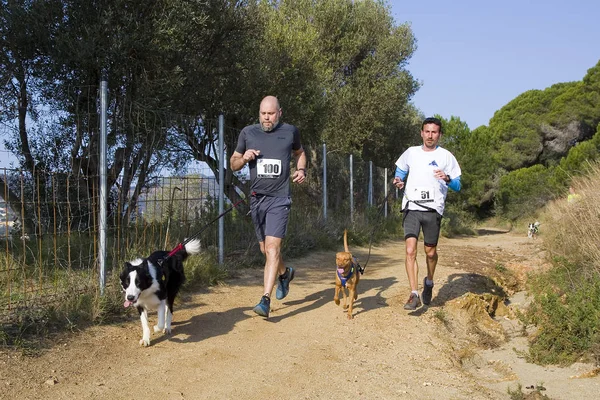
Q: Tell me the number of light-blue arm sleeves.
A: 2